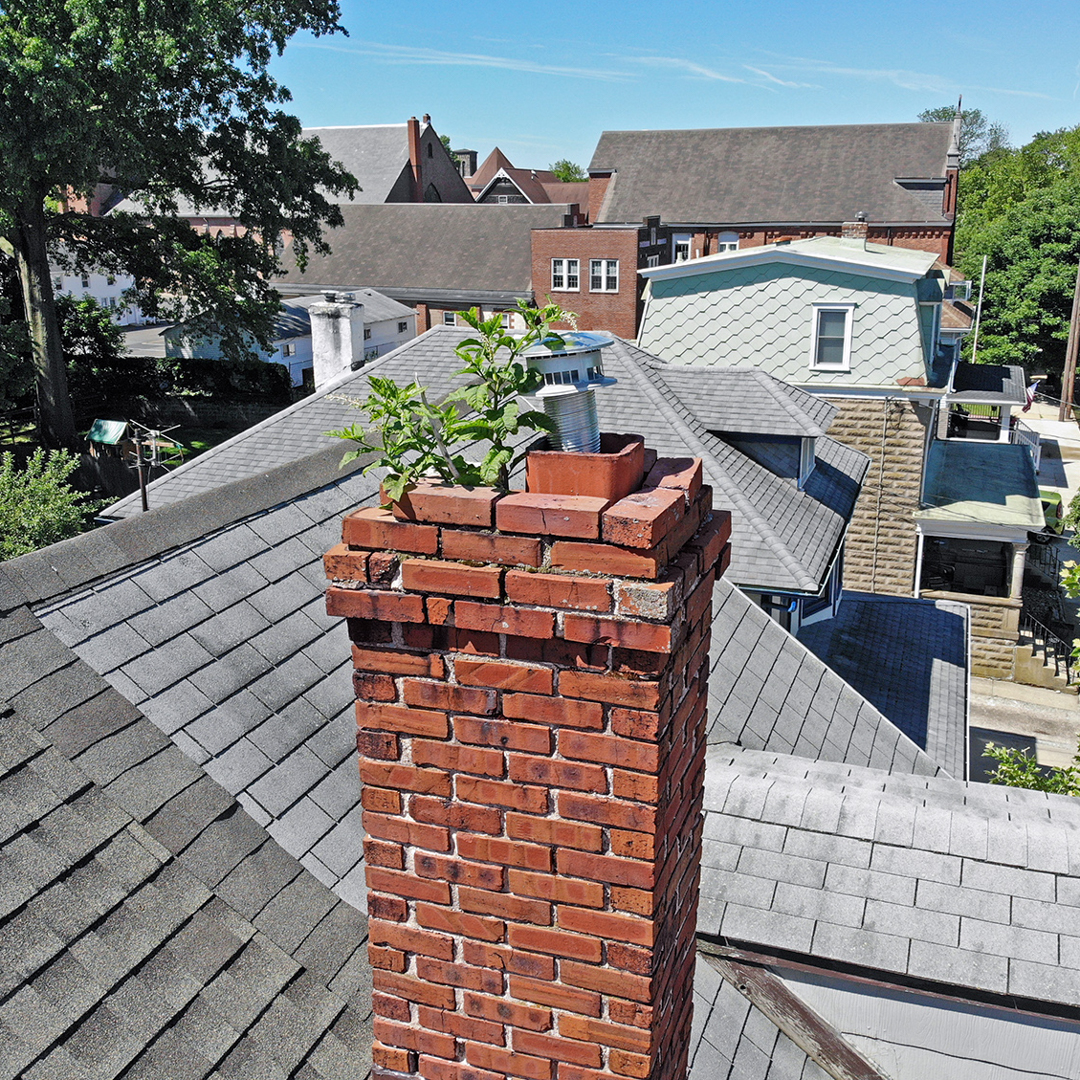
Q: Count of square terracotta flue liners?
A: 1